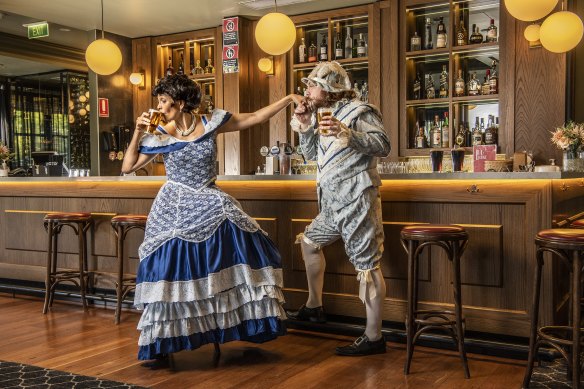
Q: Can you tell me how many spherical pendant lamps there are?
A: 4